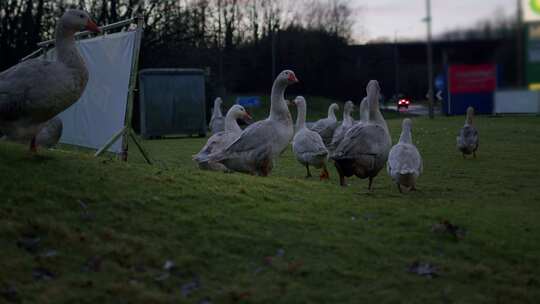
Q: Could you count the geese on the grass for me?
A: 12